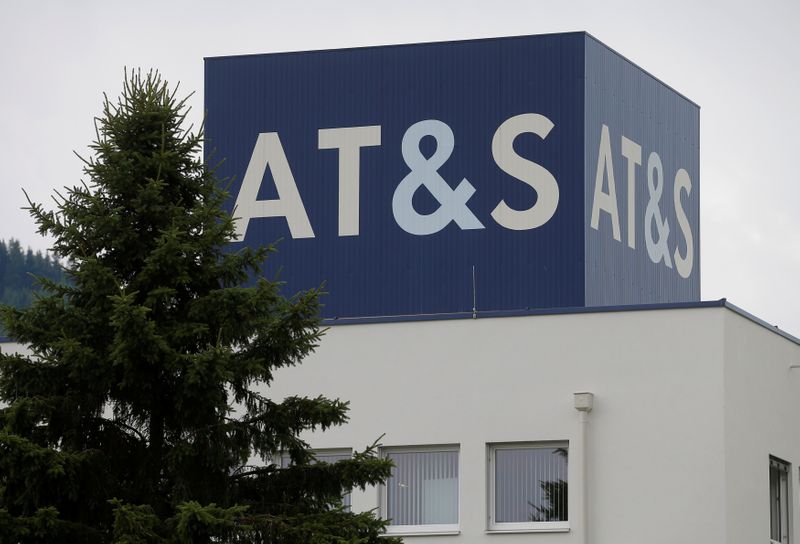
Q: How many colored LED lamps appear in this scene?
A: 0